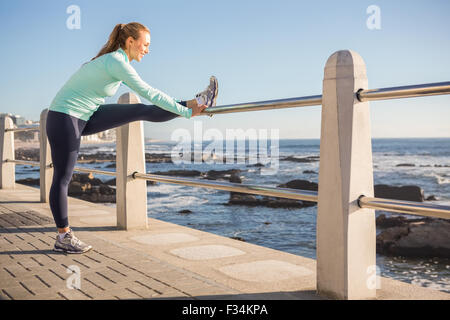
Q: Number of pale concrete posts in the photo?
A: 4